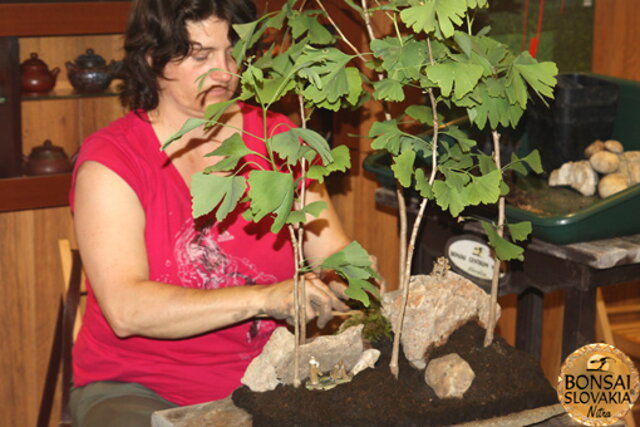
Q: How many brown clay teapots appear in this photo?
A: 2